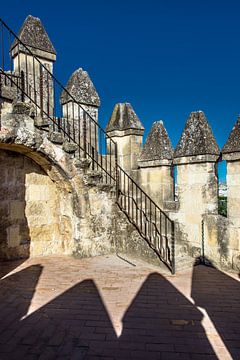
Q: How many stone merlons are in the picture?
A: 6